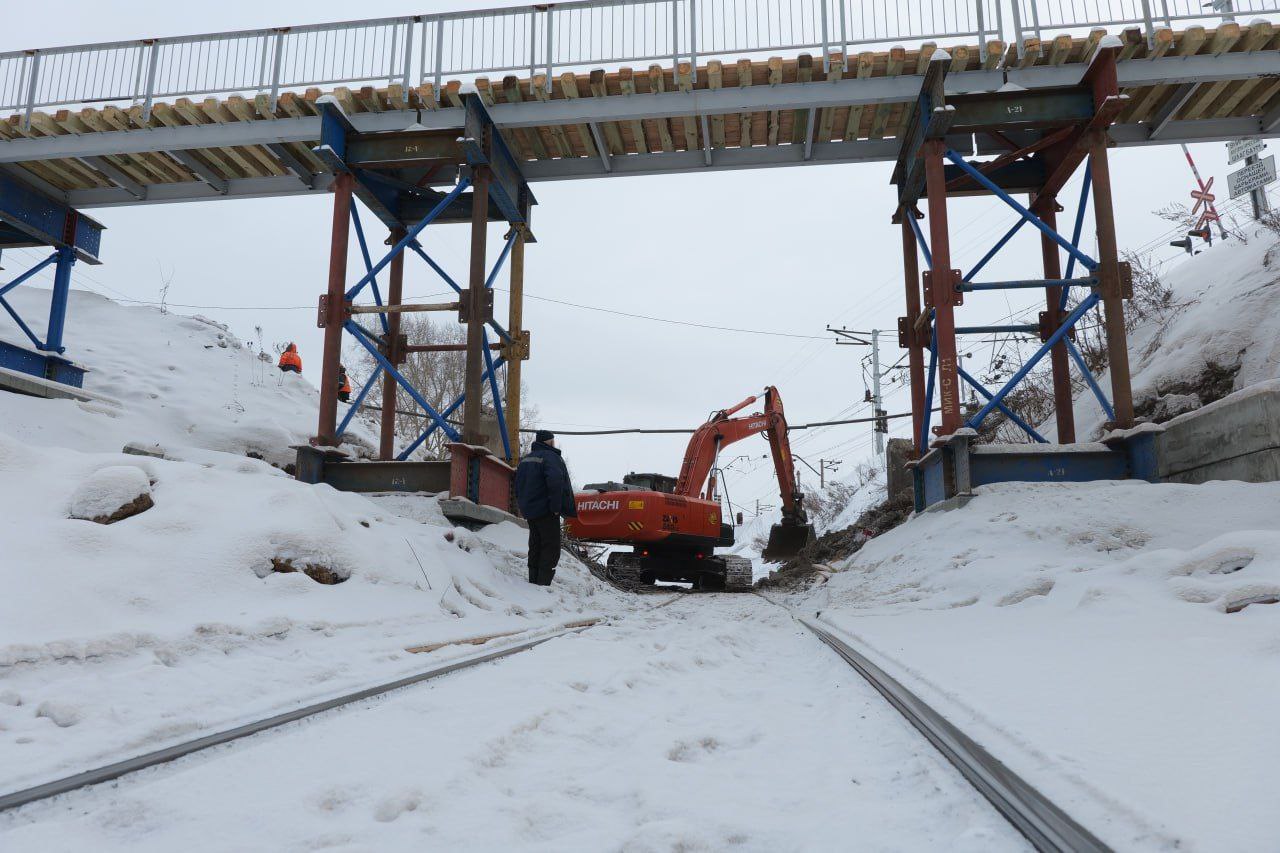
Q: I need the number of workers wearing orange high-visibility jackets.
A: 2